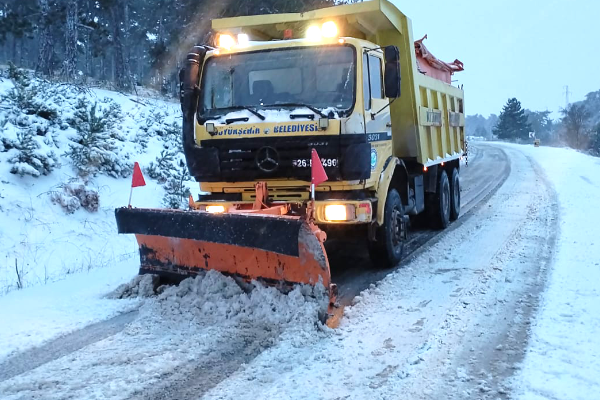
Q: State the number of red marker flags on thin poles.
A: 2